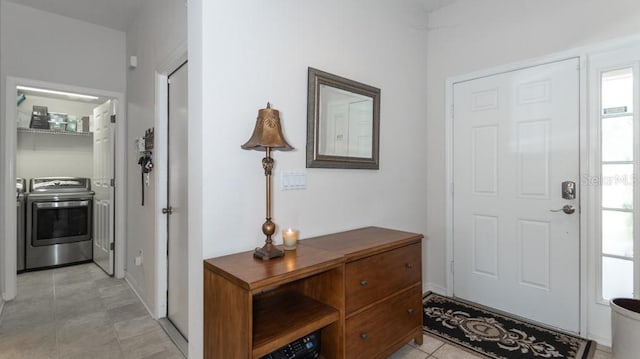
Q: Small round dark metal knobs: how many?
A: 4